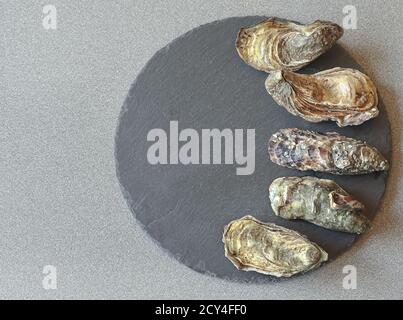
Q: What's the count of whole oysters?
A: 5